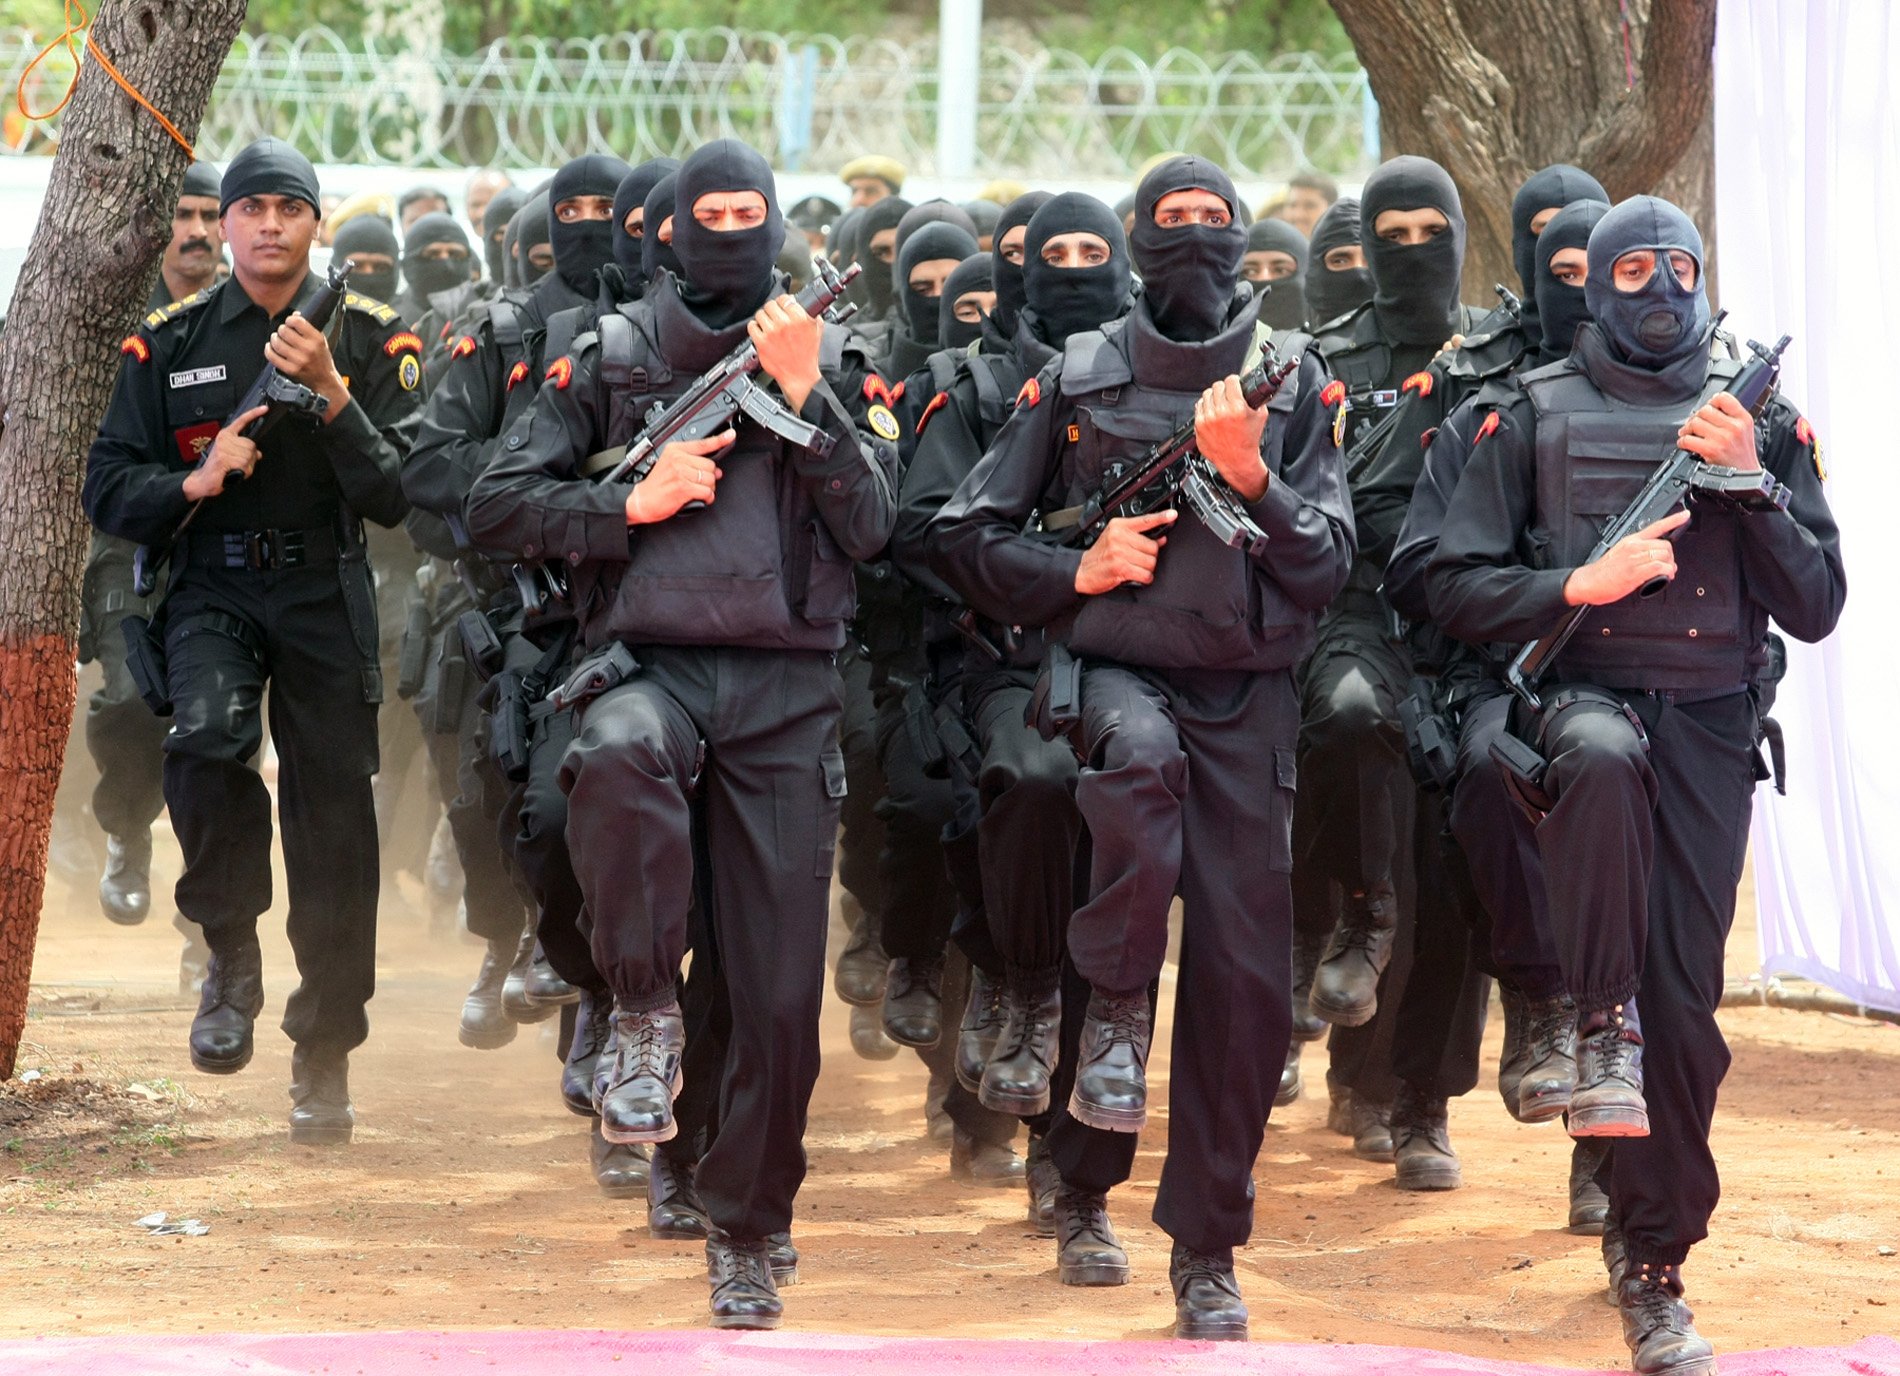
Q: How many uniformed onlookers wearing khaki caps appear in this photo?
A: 5